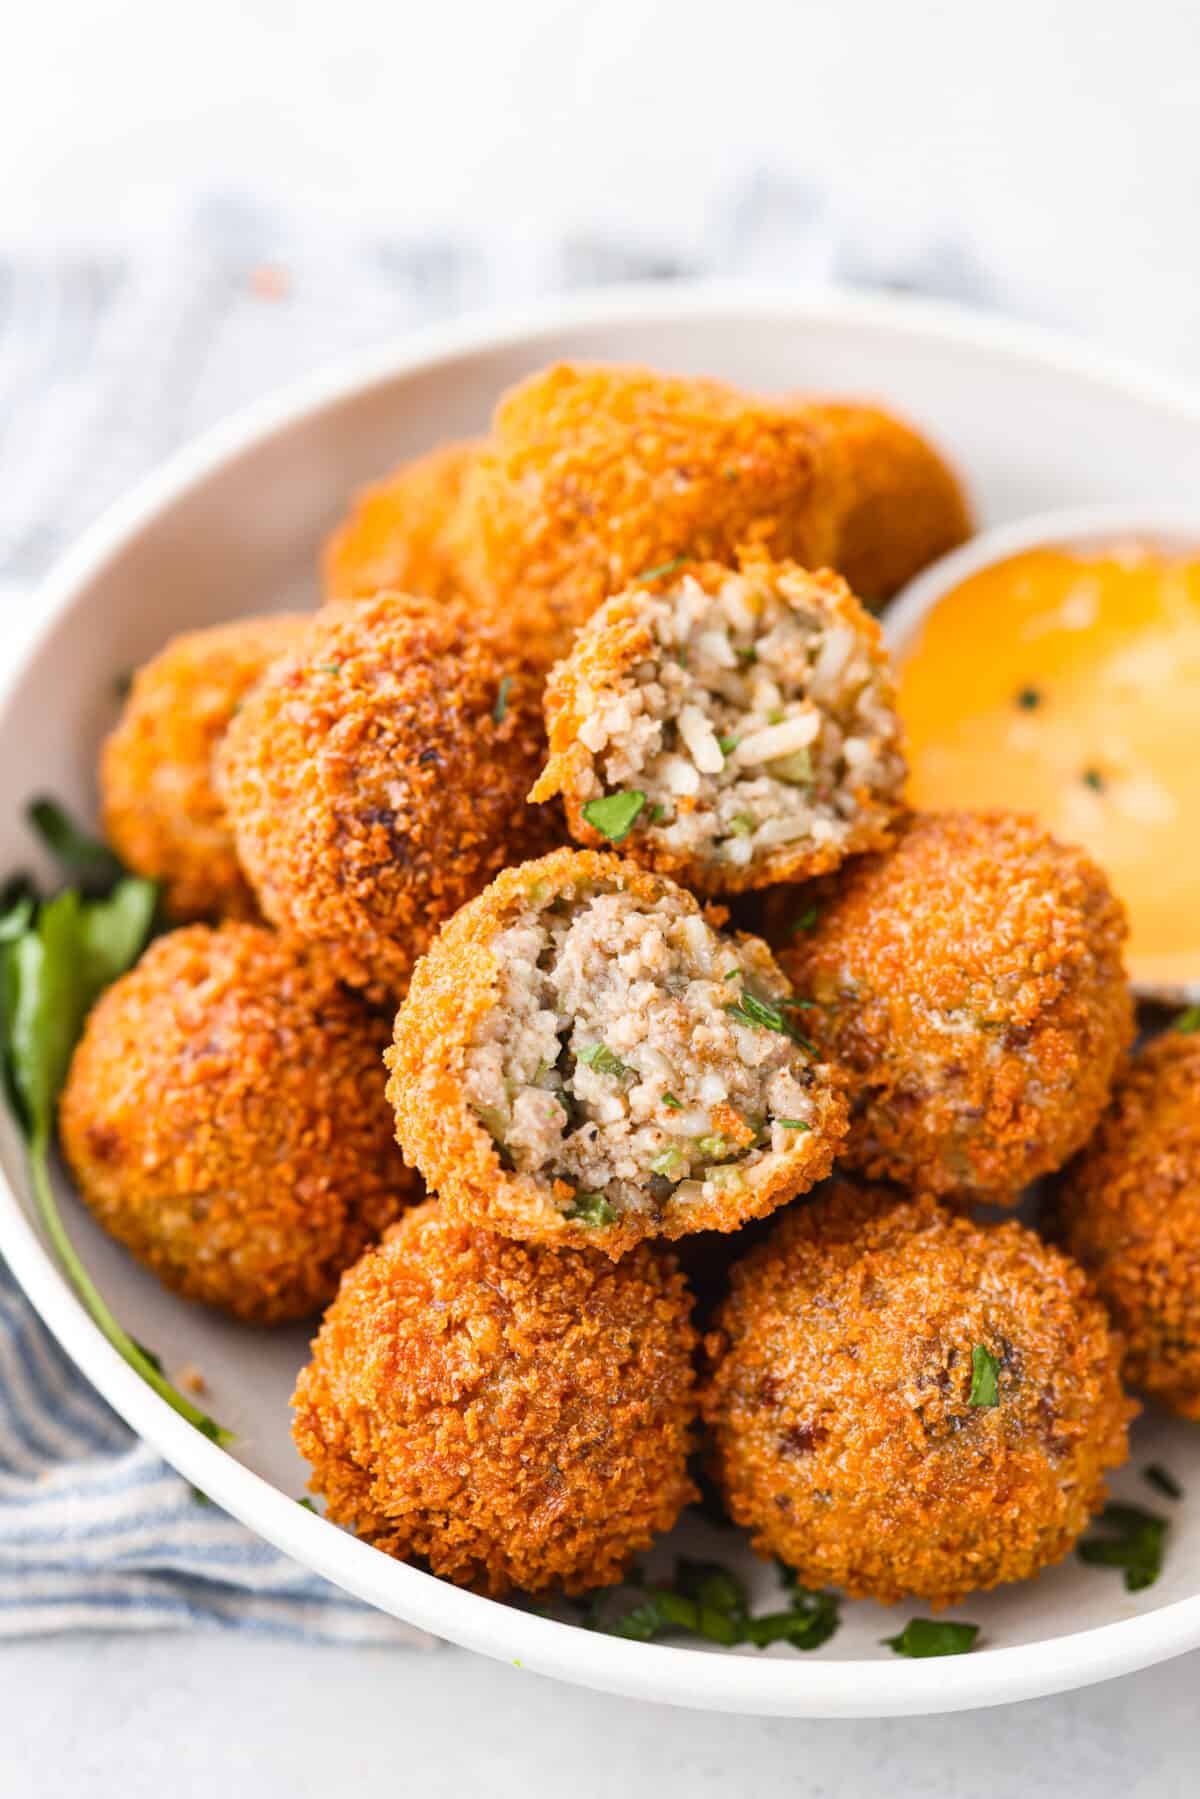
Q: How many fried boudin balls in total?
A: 12